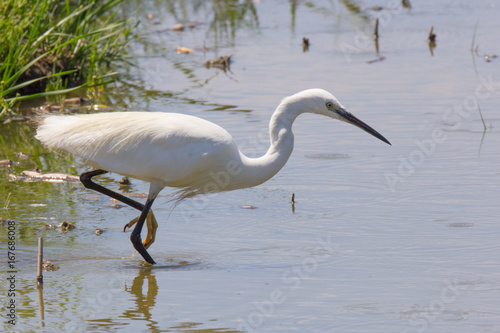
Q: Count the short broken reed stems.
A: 5